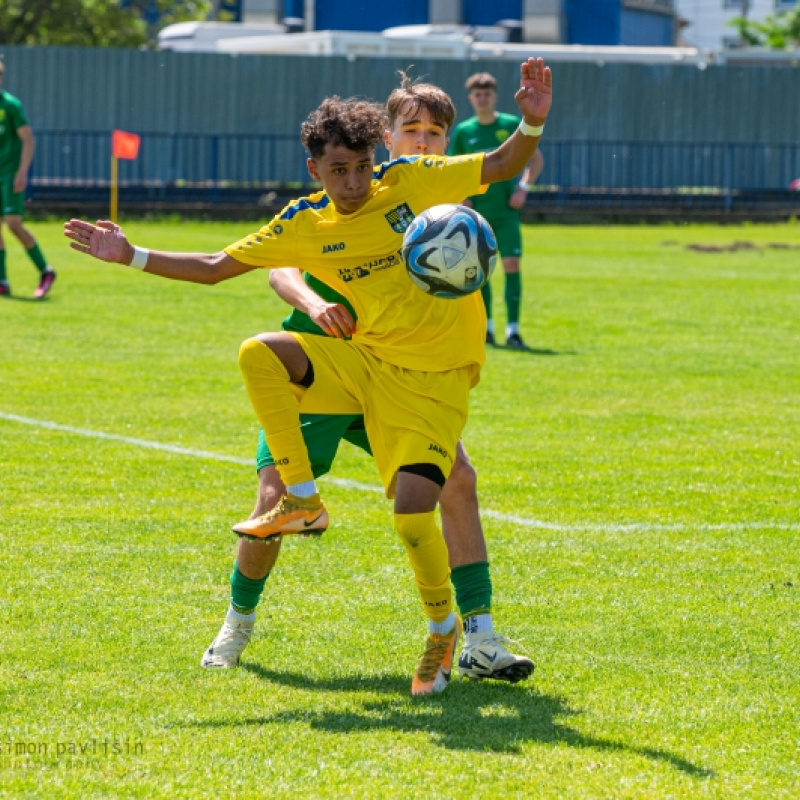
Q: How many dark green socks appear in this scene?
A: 6